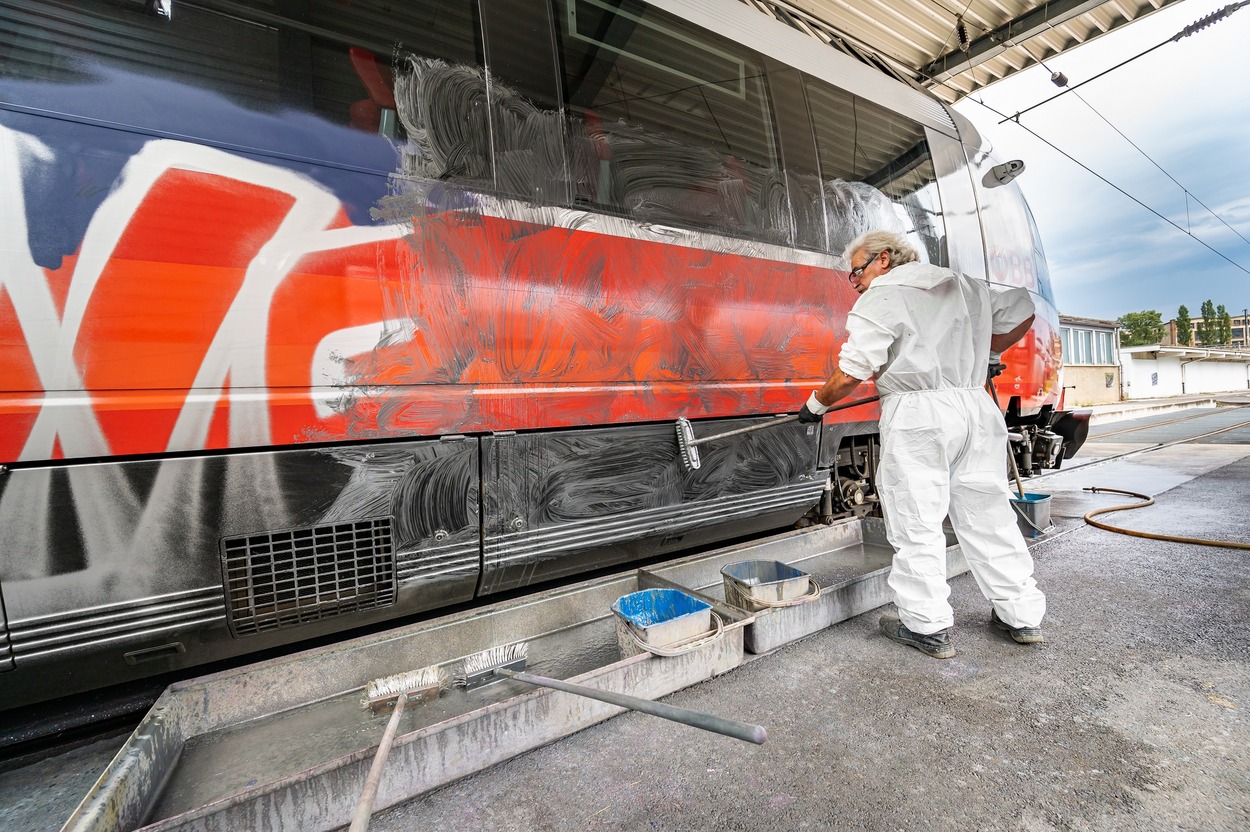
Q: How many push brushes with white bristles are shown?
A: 3